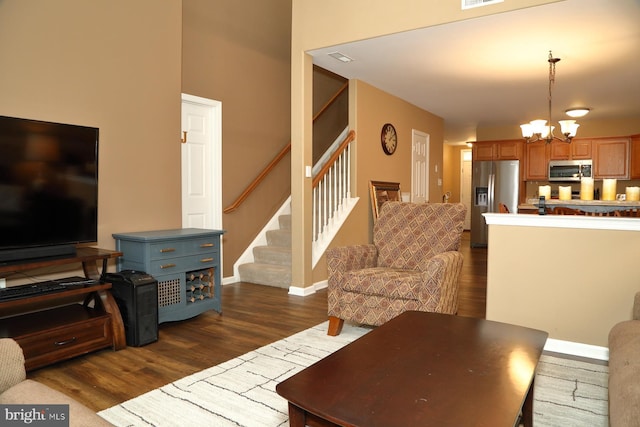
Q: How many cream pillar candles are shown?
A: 5